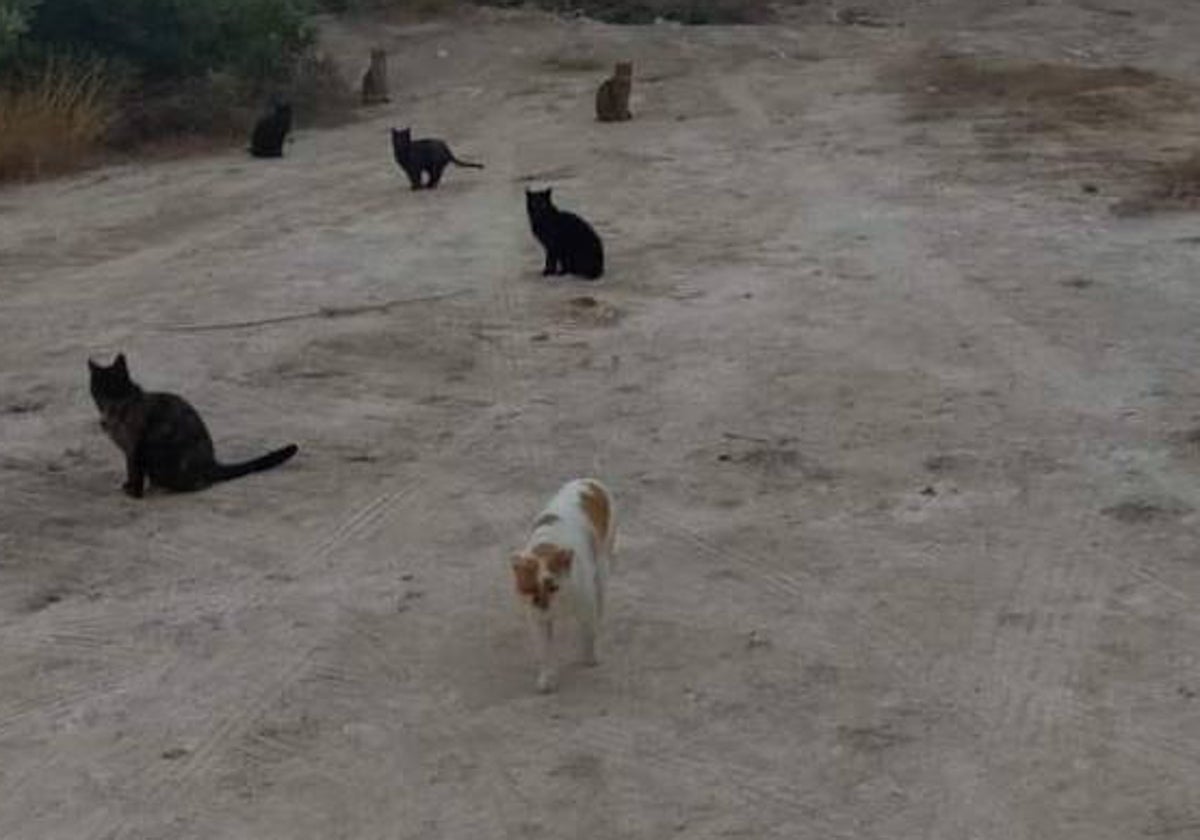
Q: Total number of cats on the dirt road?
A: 7